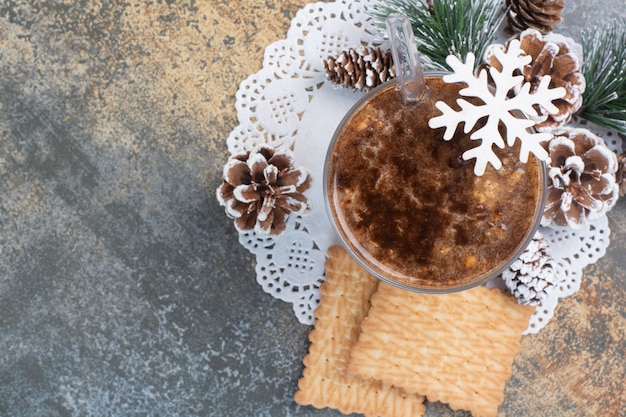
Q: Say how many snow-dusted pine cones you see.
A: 5